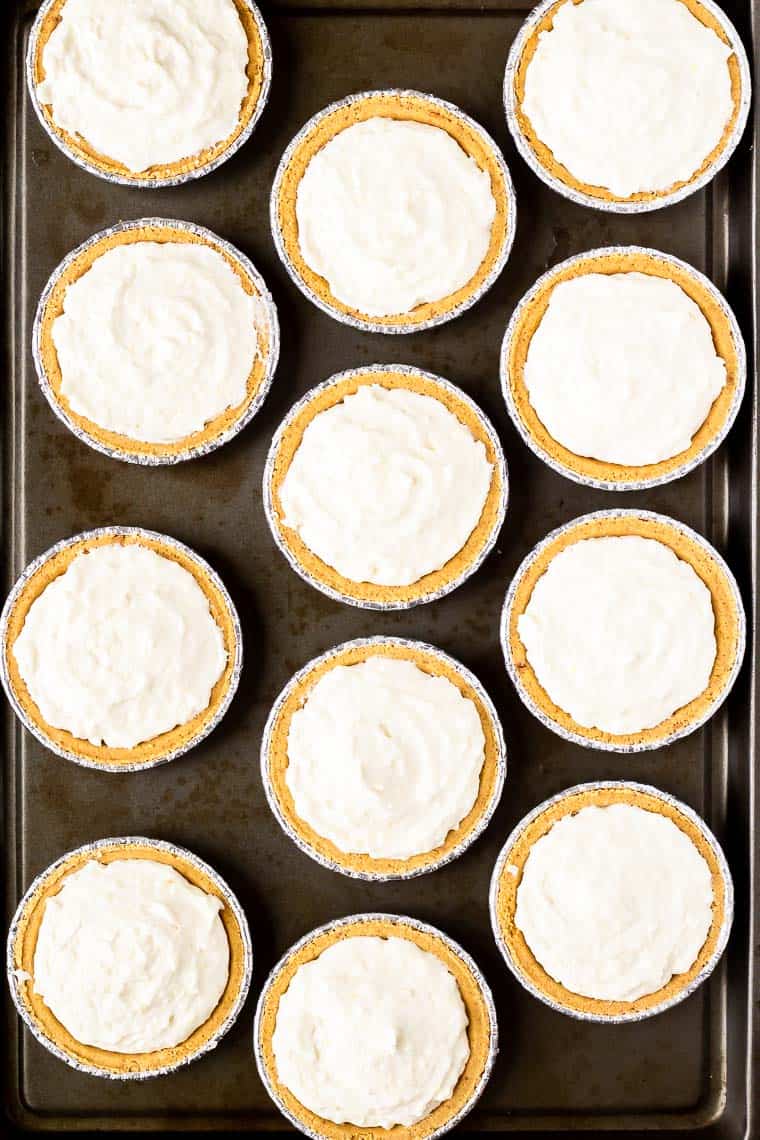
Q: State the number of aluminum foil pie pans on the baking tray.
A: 12